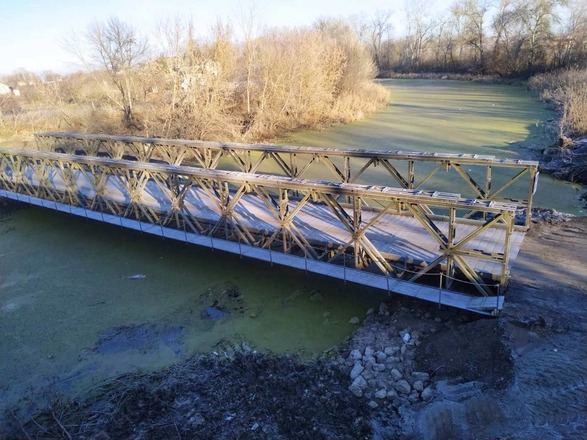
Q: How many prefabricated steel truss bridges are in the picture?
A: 1